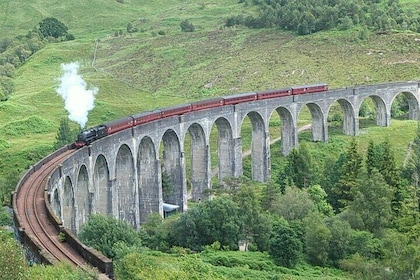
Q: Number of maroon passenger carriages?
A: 7